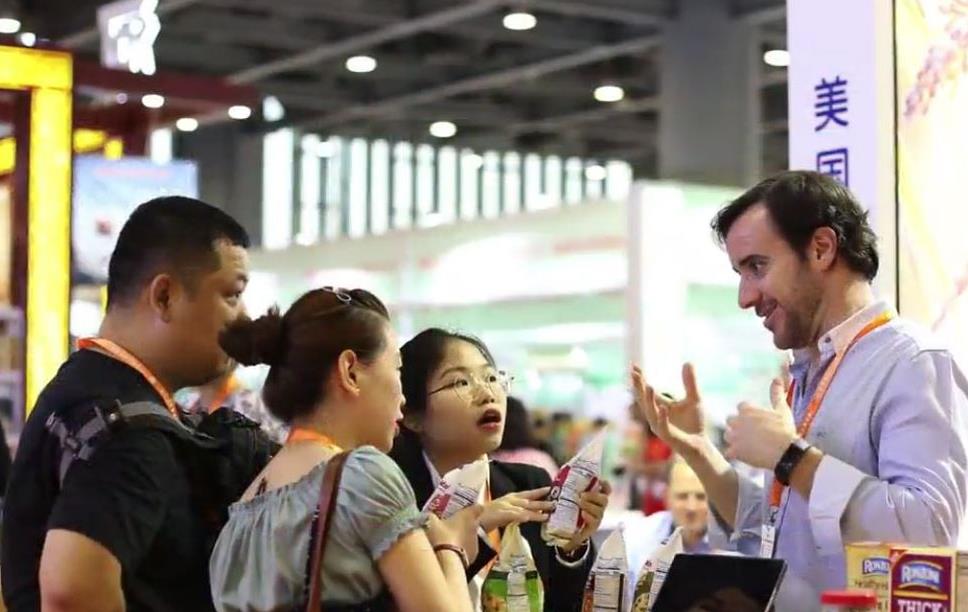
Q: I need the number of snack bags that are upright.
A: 3